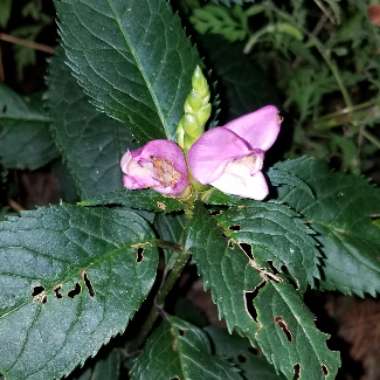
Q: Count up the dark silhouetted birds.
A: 0